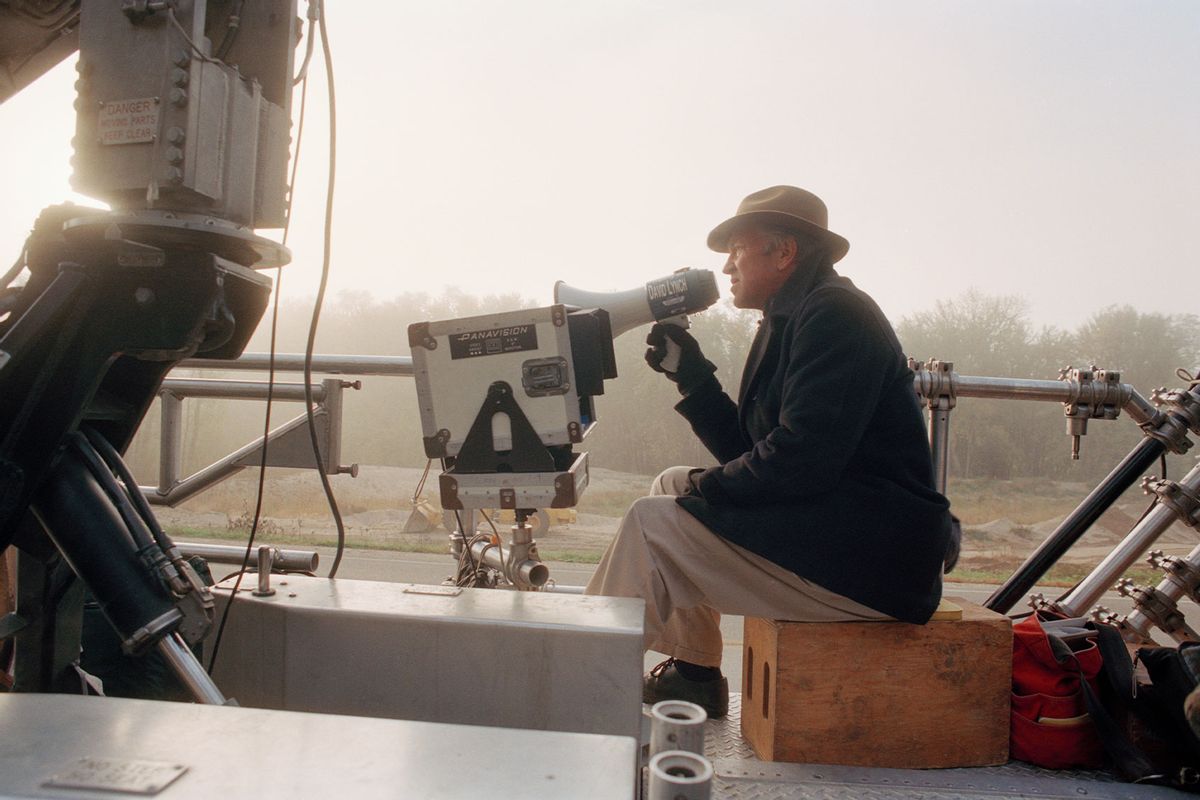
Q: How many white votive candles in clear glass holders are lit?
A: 0